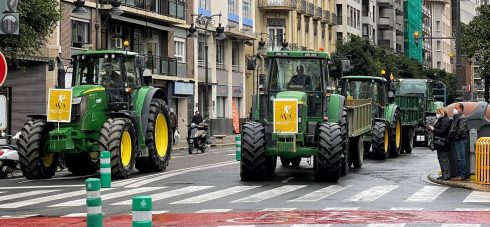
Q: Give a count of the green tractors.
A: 4